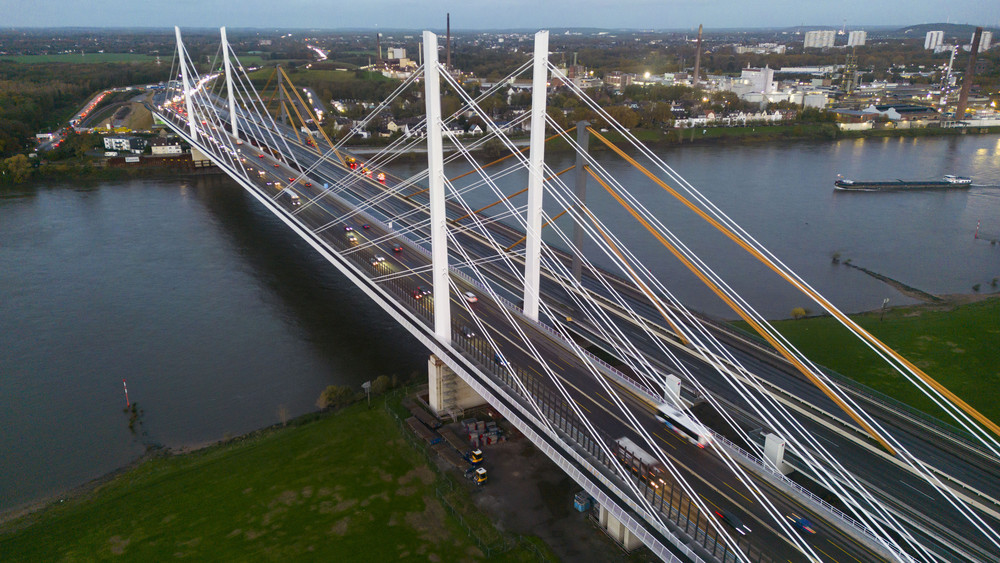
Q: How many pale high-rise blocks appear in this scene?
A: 4